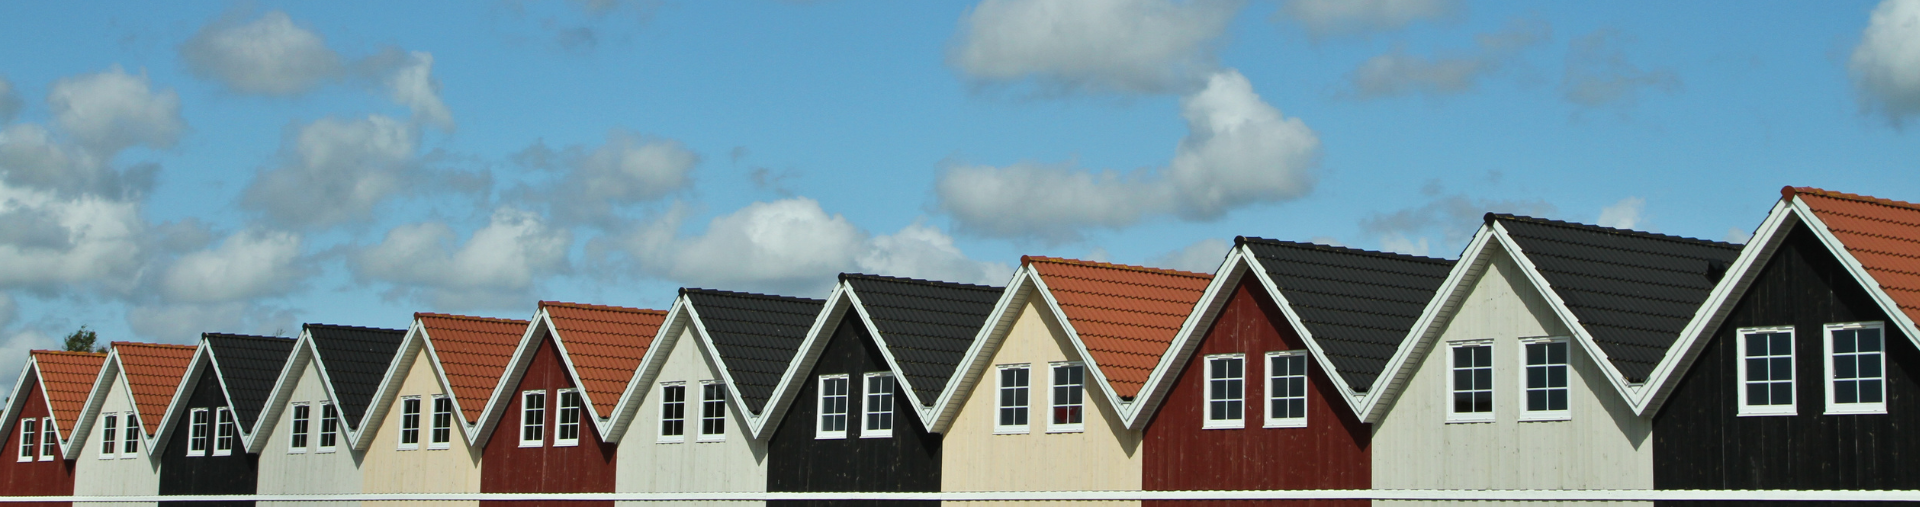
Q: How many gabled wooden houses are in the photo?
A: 12